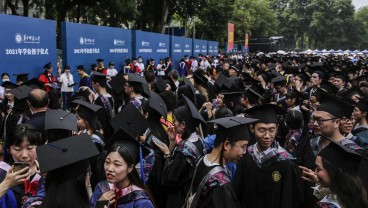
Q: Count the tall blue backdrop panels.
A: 6